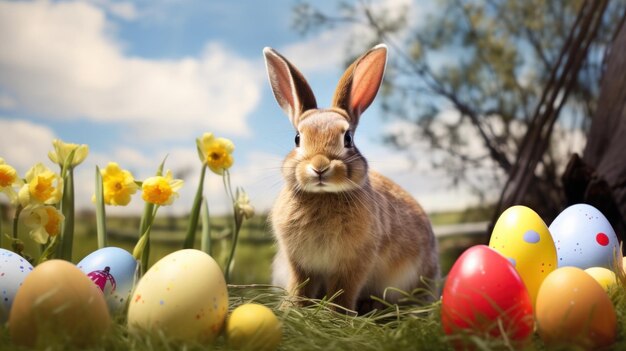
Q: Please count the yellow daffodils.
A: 7